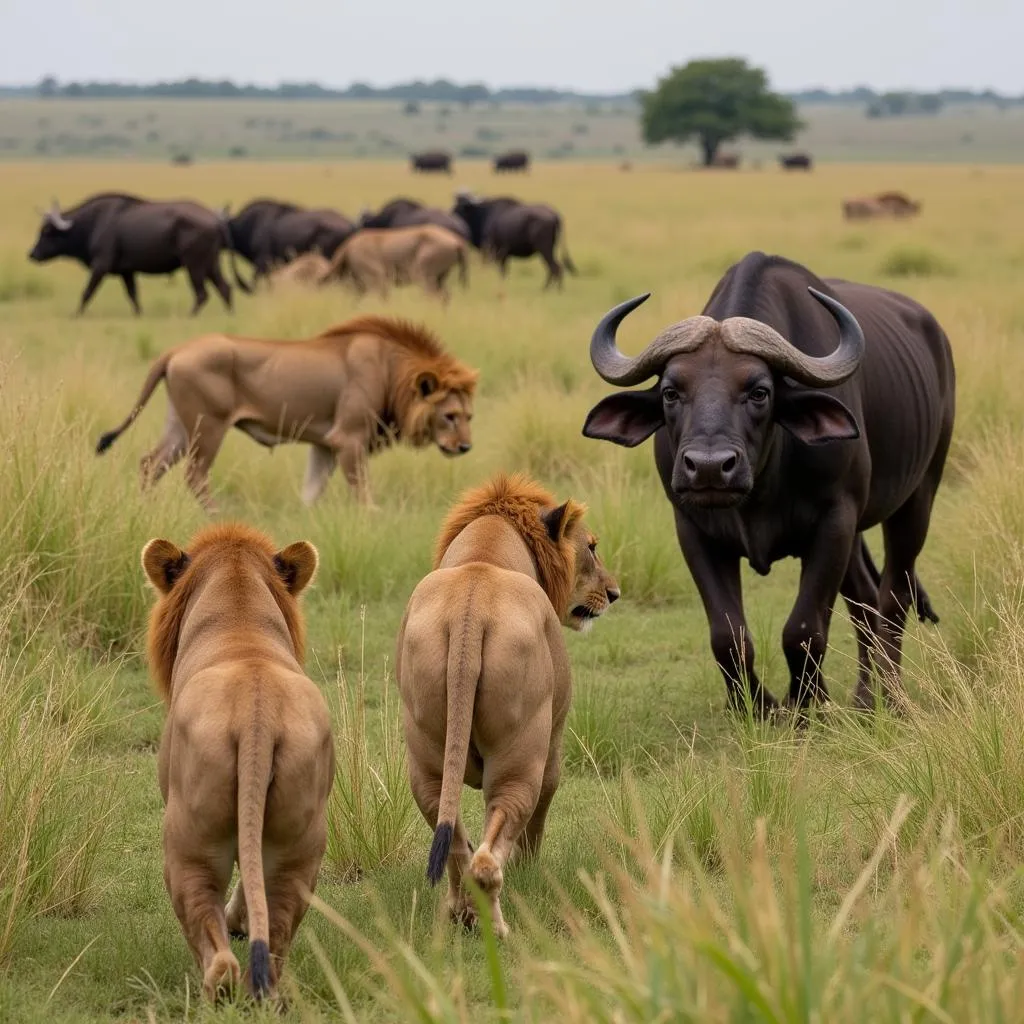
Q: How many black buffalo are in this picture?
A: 8